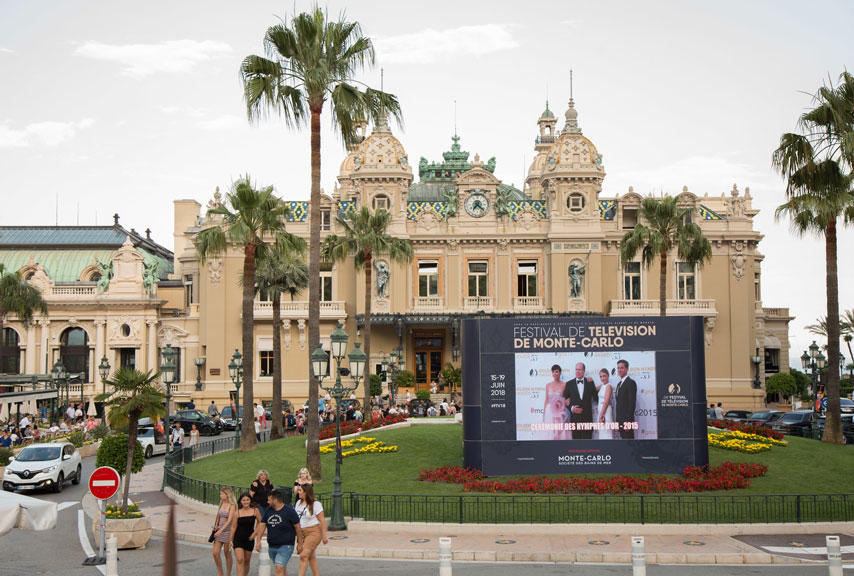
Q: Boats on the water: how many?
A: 0